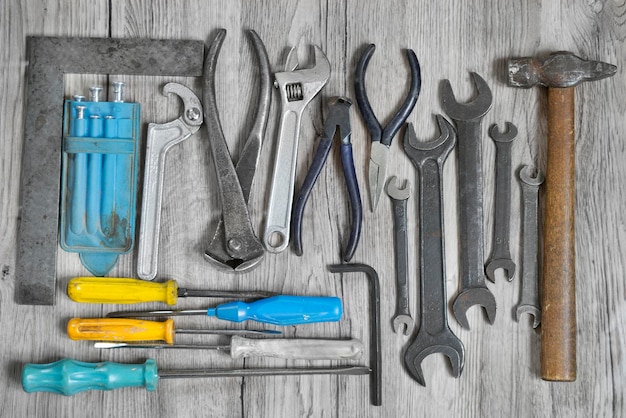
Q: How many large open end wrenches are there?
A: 2